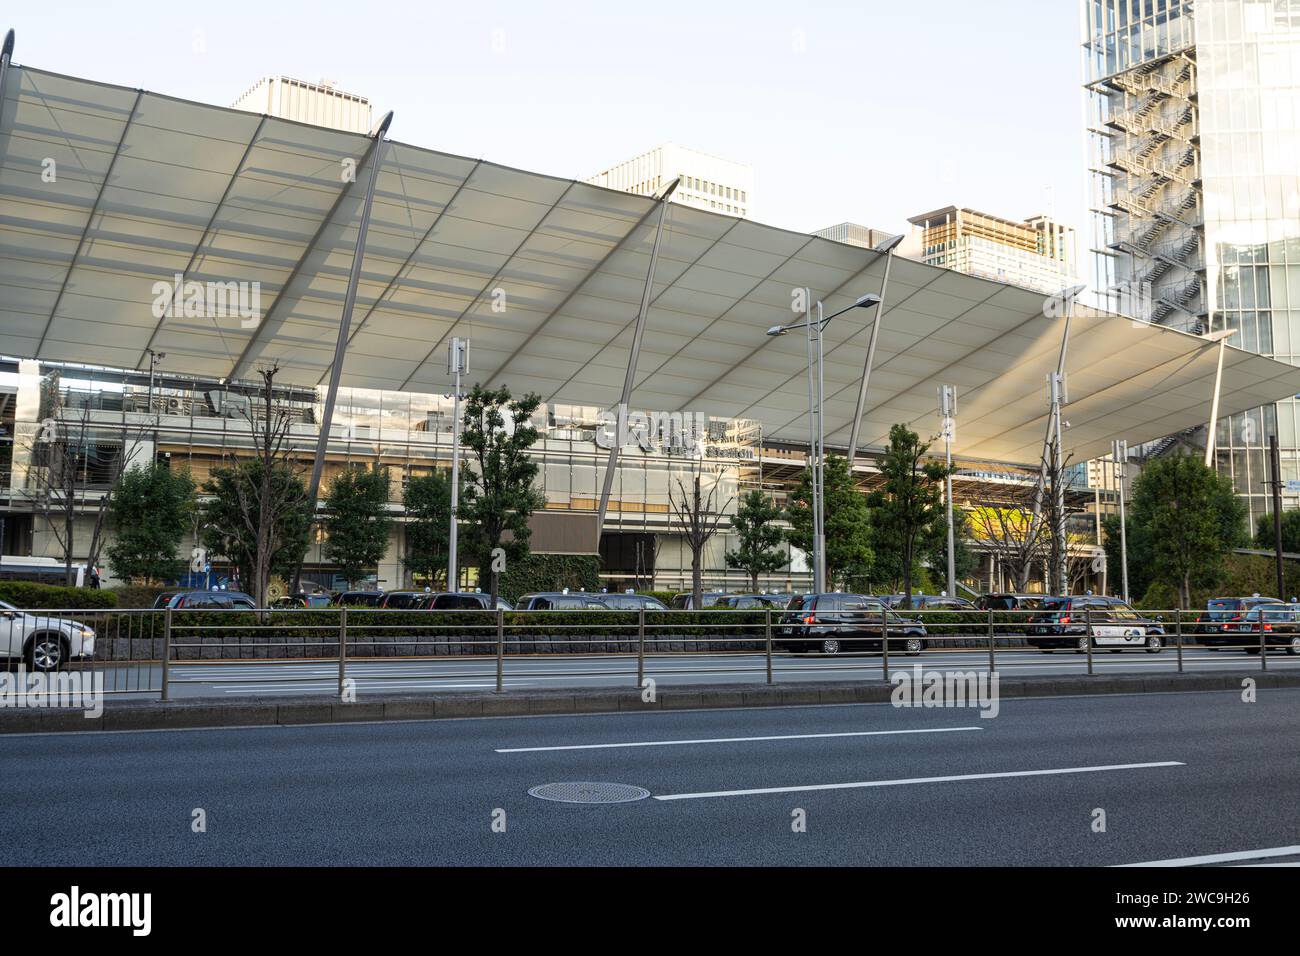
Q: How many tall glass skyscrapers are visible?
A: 1